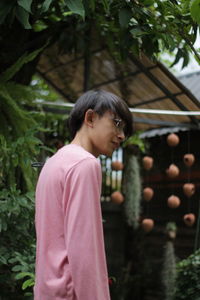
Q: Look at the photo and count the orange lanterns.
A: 11